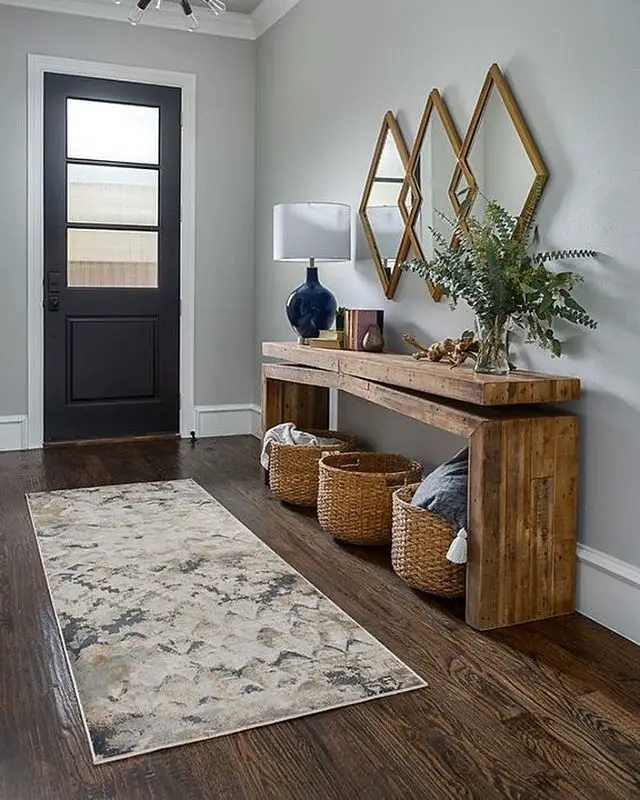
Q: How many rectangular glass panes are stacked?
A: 3